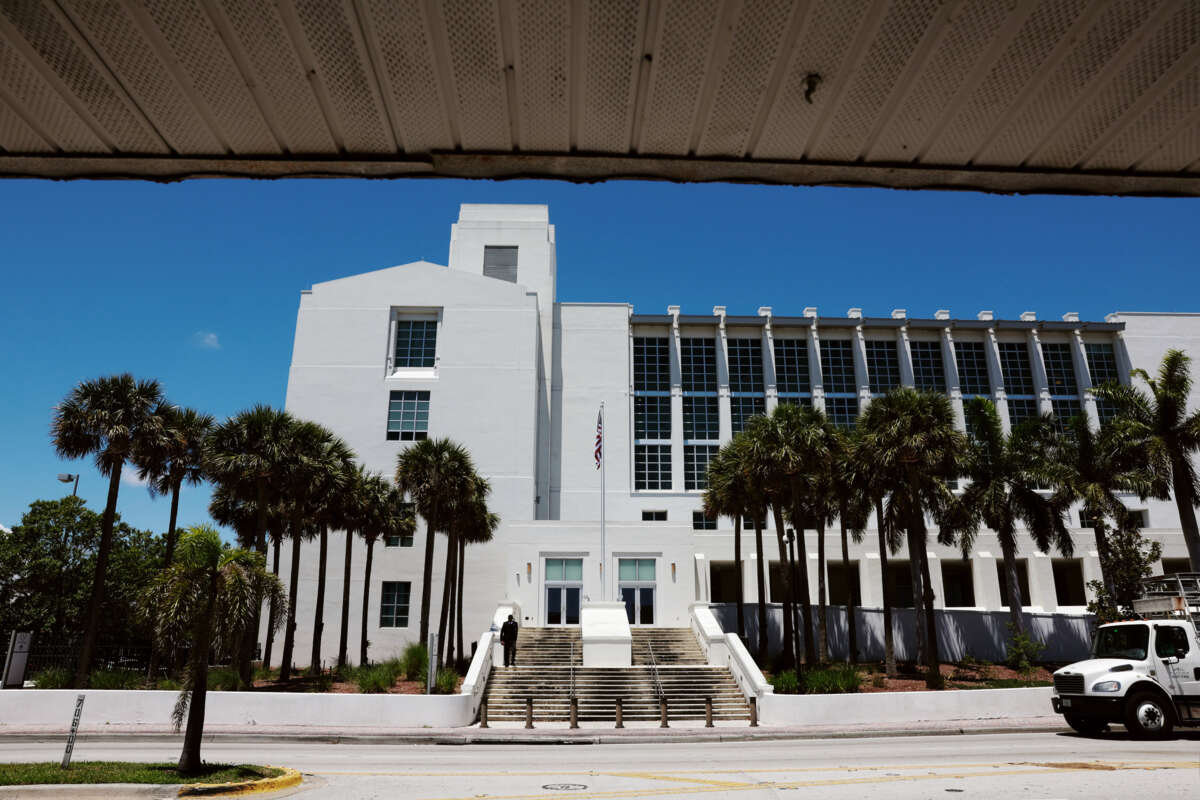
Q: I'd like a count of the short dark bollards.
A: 7